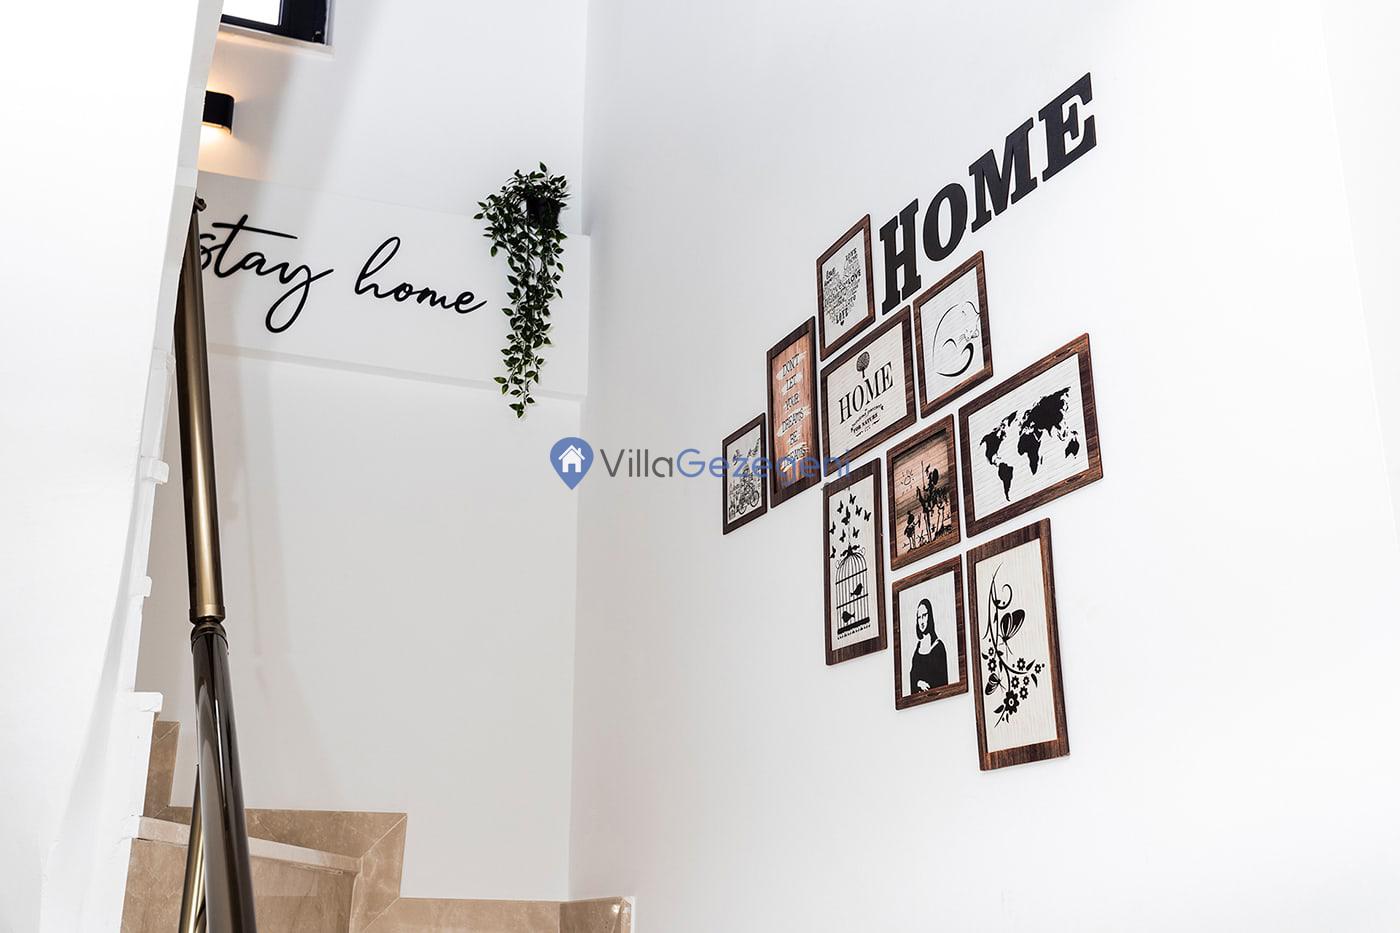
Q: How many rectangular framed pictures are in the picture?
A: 10